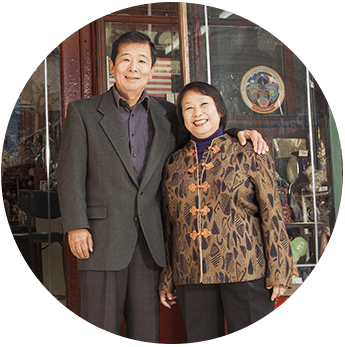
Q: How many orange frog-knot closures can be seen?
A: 5